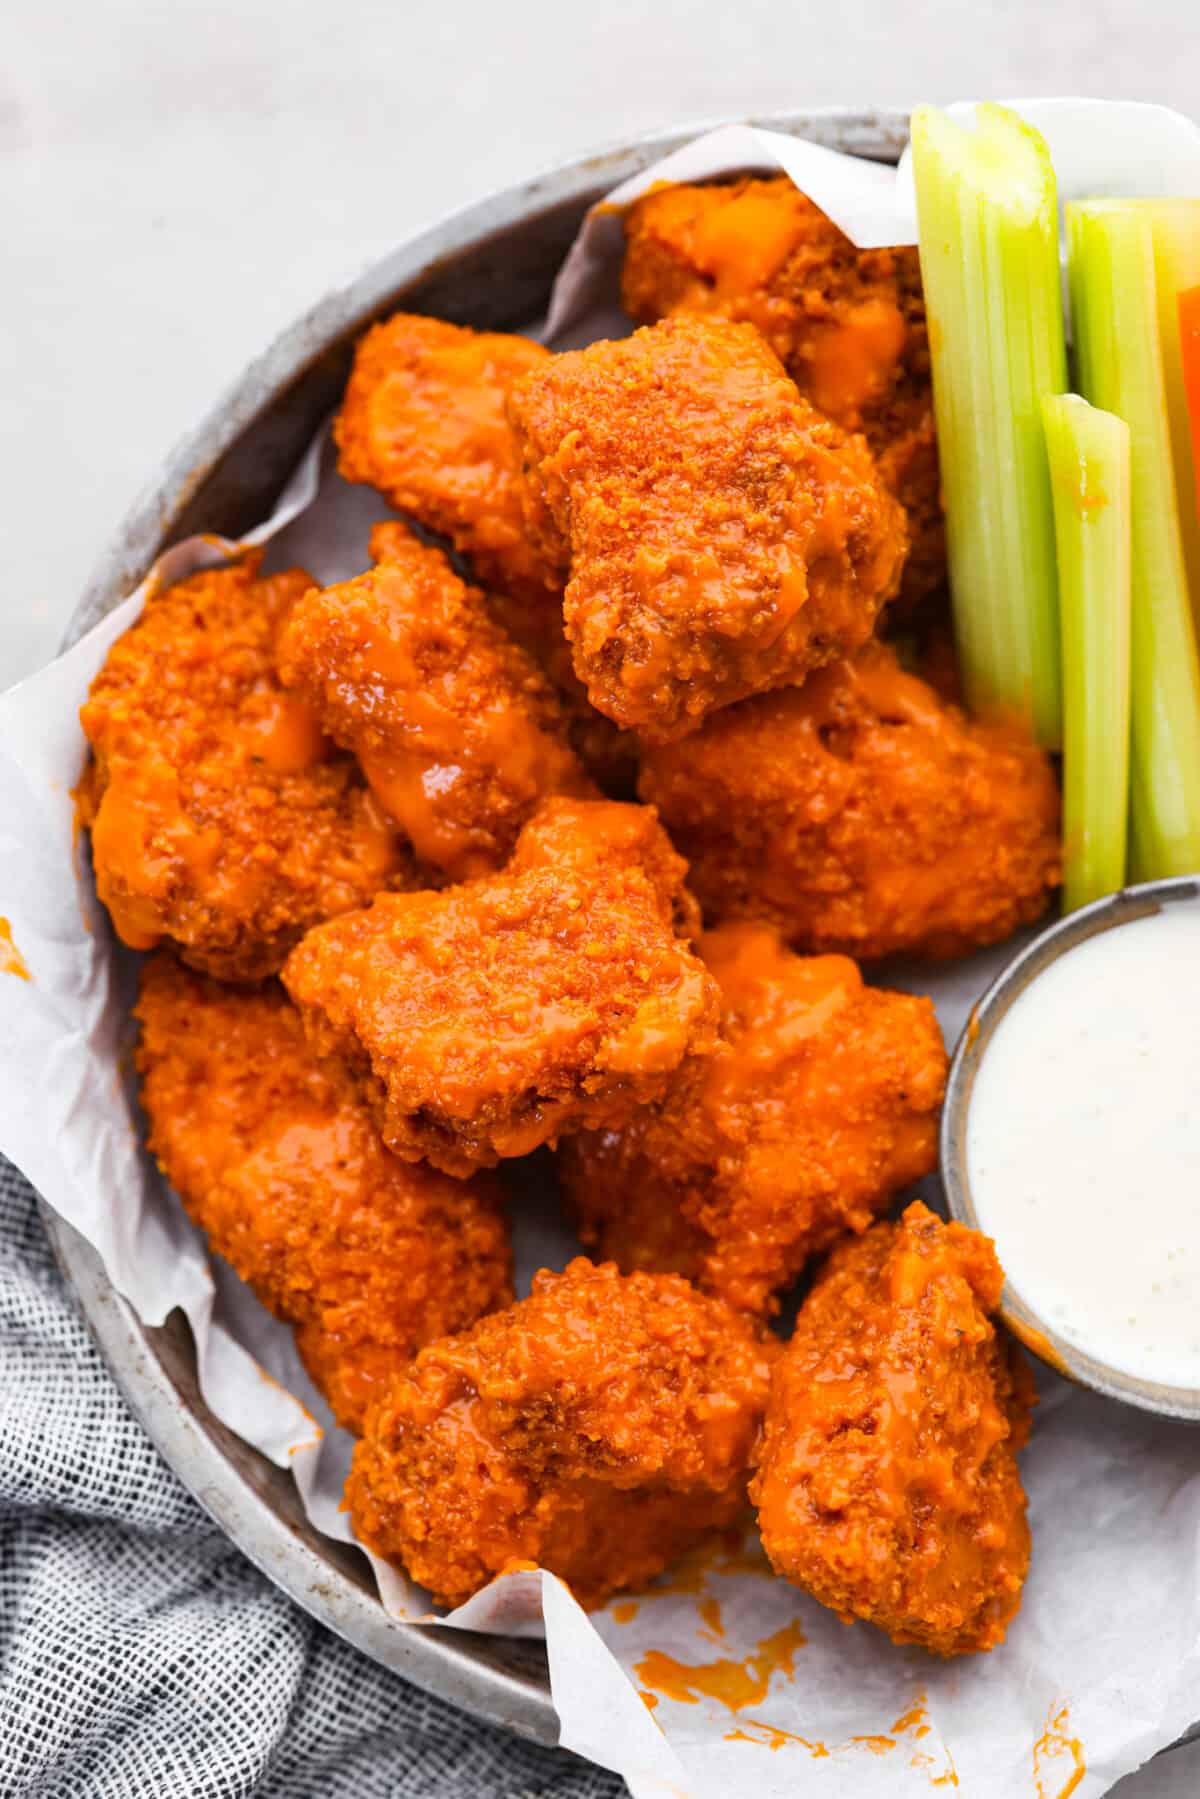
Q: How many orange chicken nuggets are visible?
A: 11